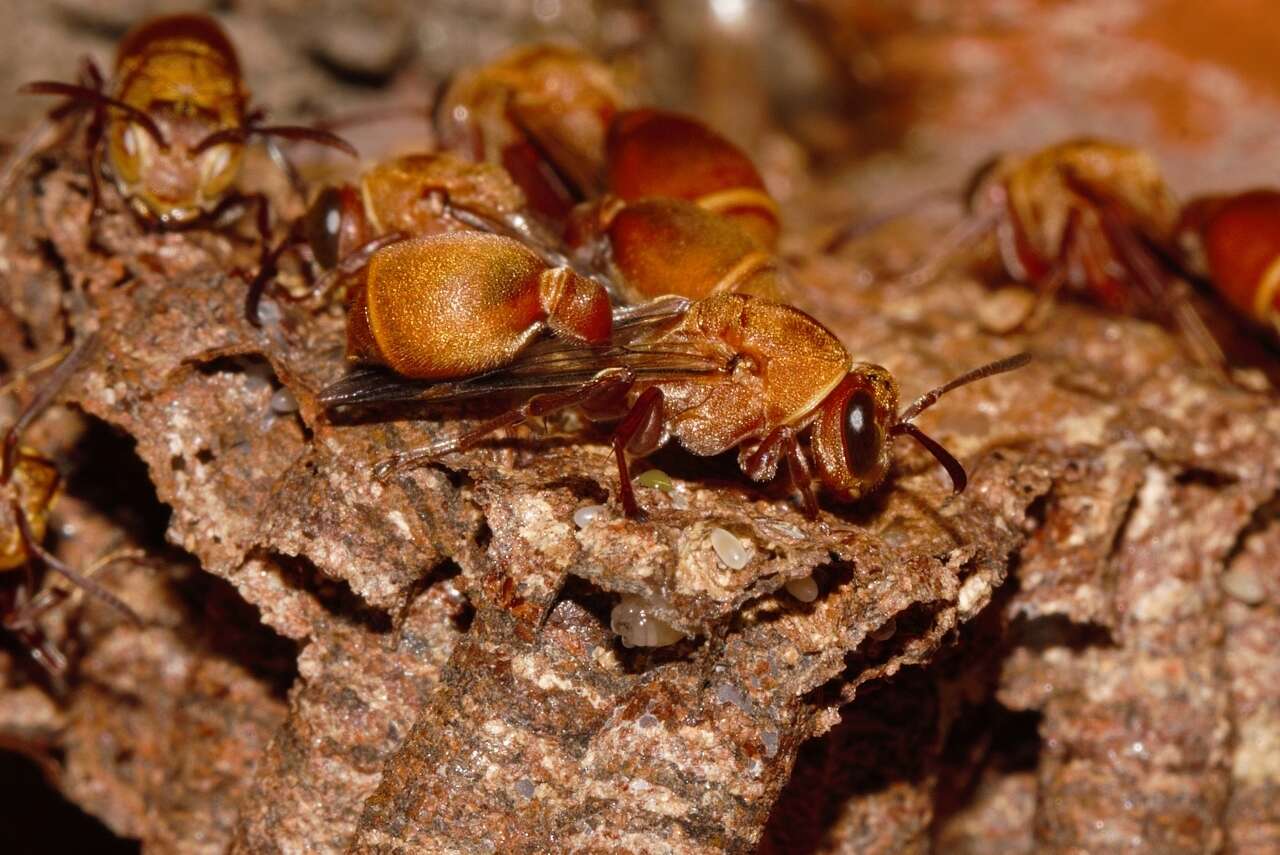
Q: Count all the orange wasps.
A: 6